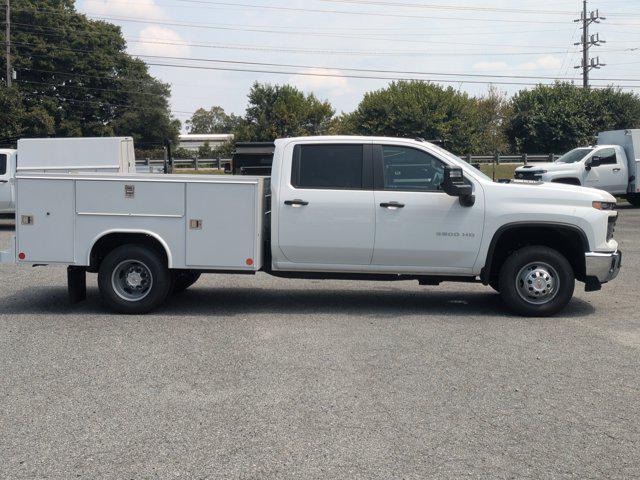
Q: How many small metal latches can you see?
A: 3